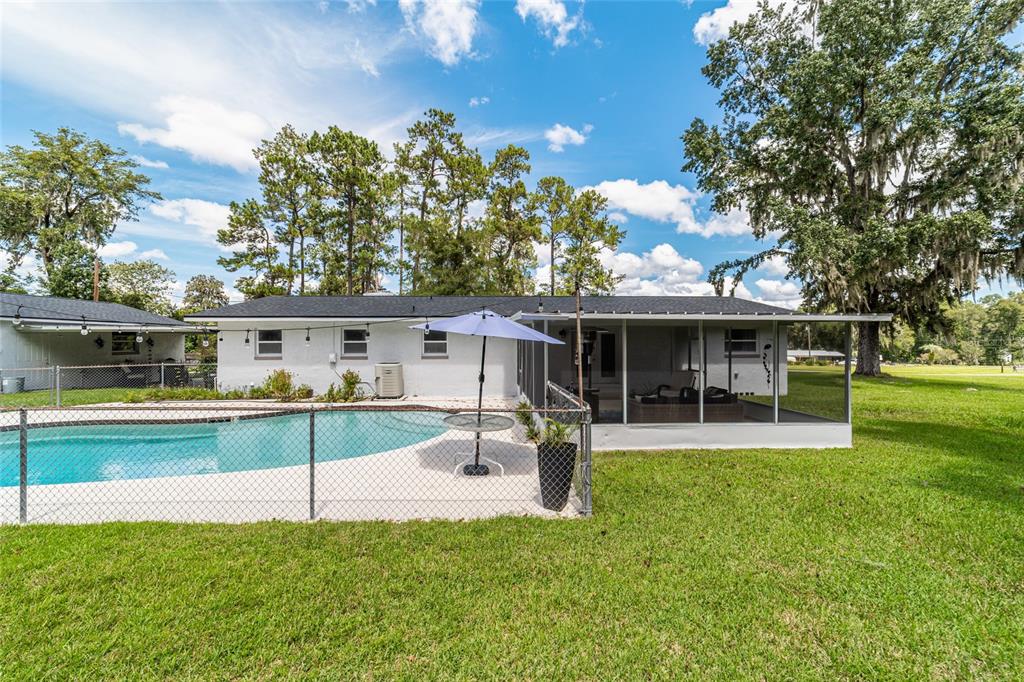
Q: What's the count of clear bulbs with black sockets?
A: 11